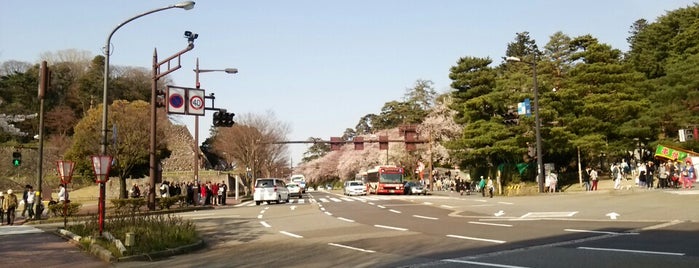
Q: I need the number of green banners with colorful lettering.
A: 1